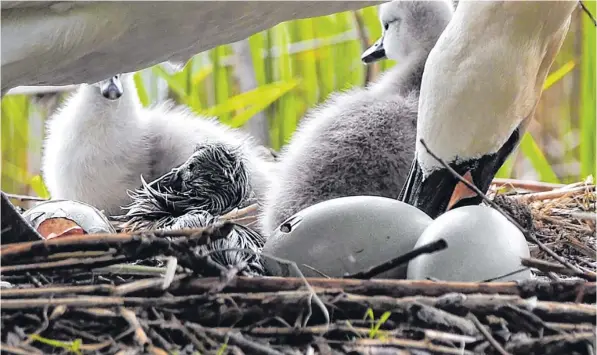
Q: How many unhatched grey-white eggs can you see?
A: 2